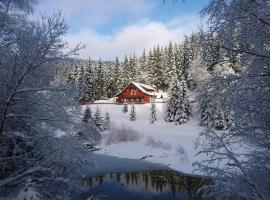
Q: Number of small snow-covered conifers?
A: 6